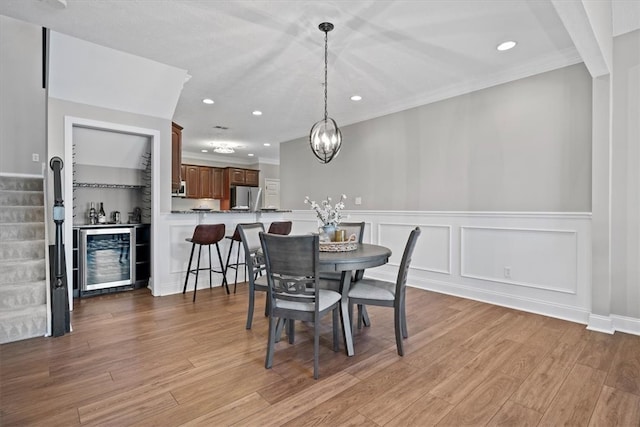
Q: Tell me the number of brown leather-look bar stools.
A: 3